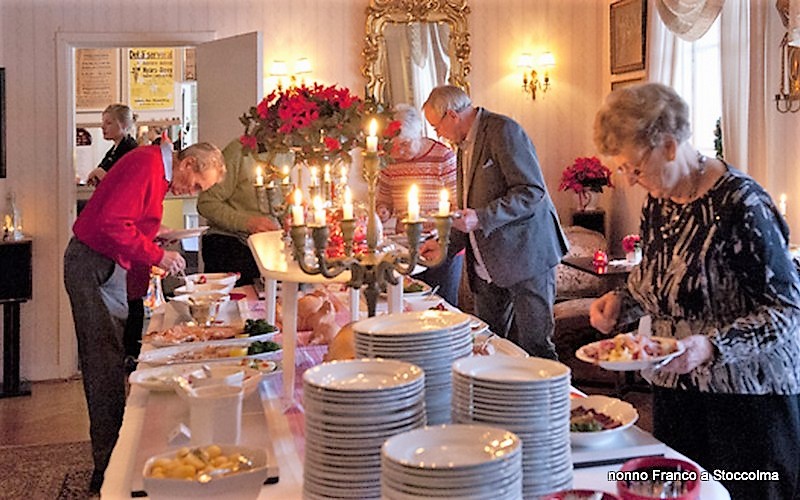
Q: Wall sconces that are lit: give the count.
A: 2